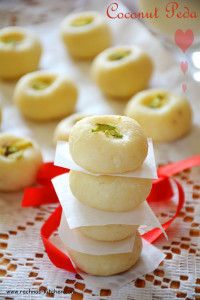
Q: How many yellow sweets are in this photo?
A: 11